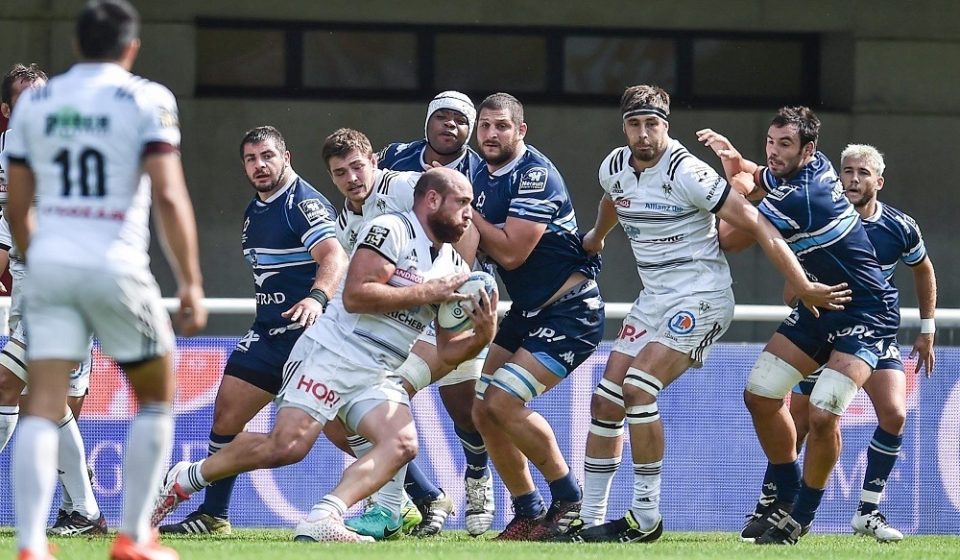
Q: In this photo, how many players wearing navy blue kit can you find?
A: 5